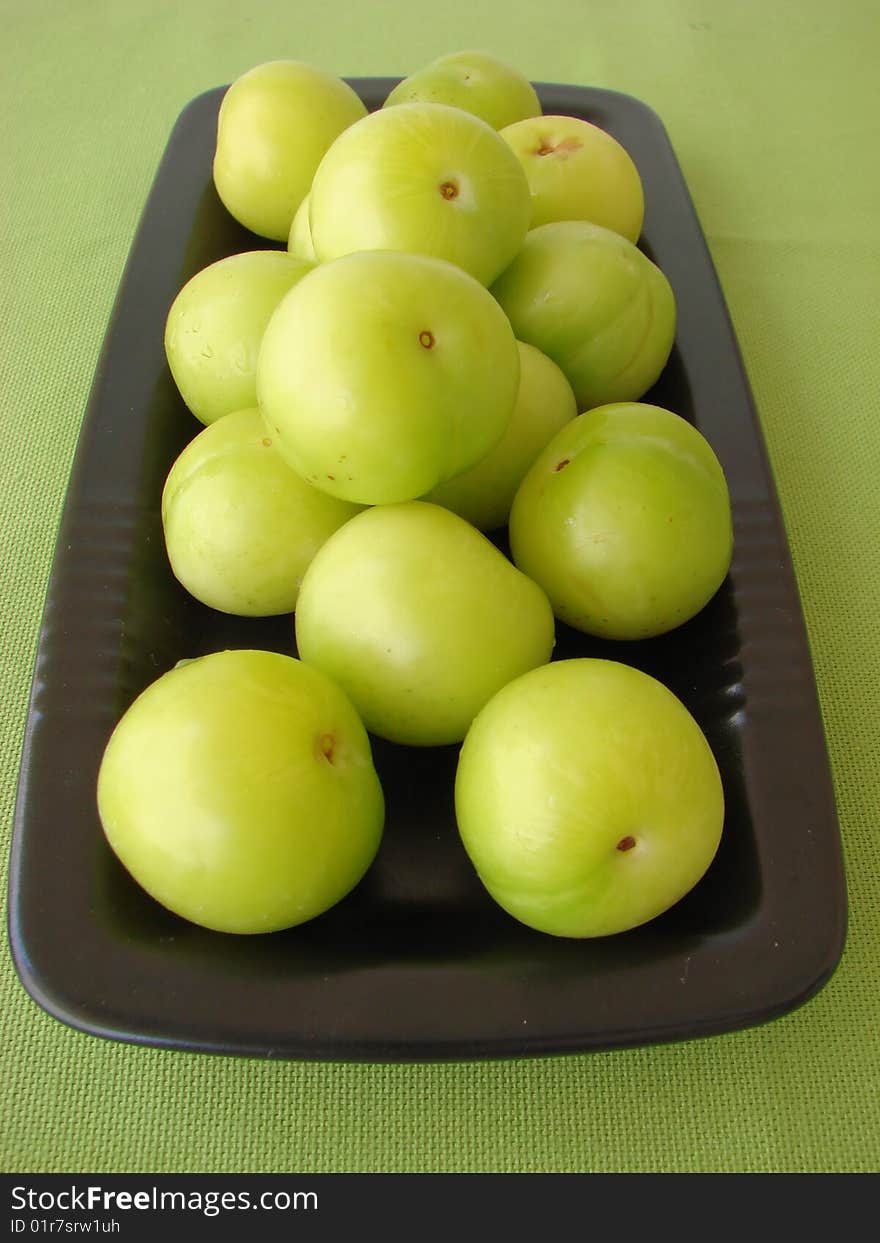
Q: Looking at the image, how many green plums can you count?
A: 14